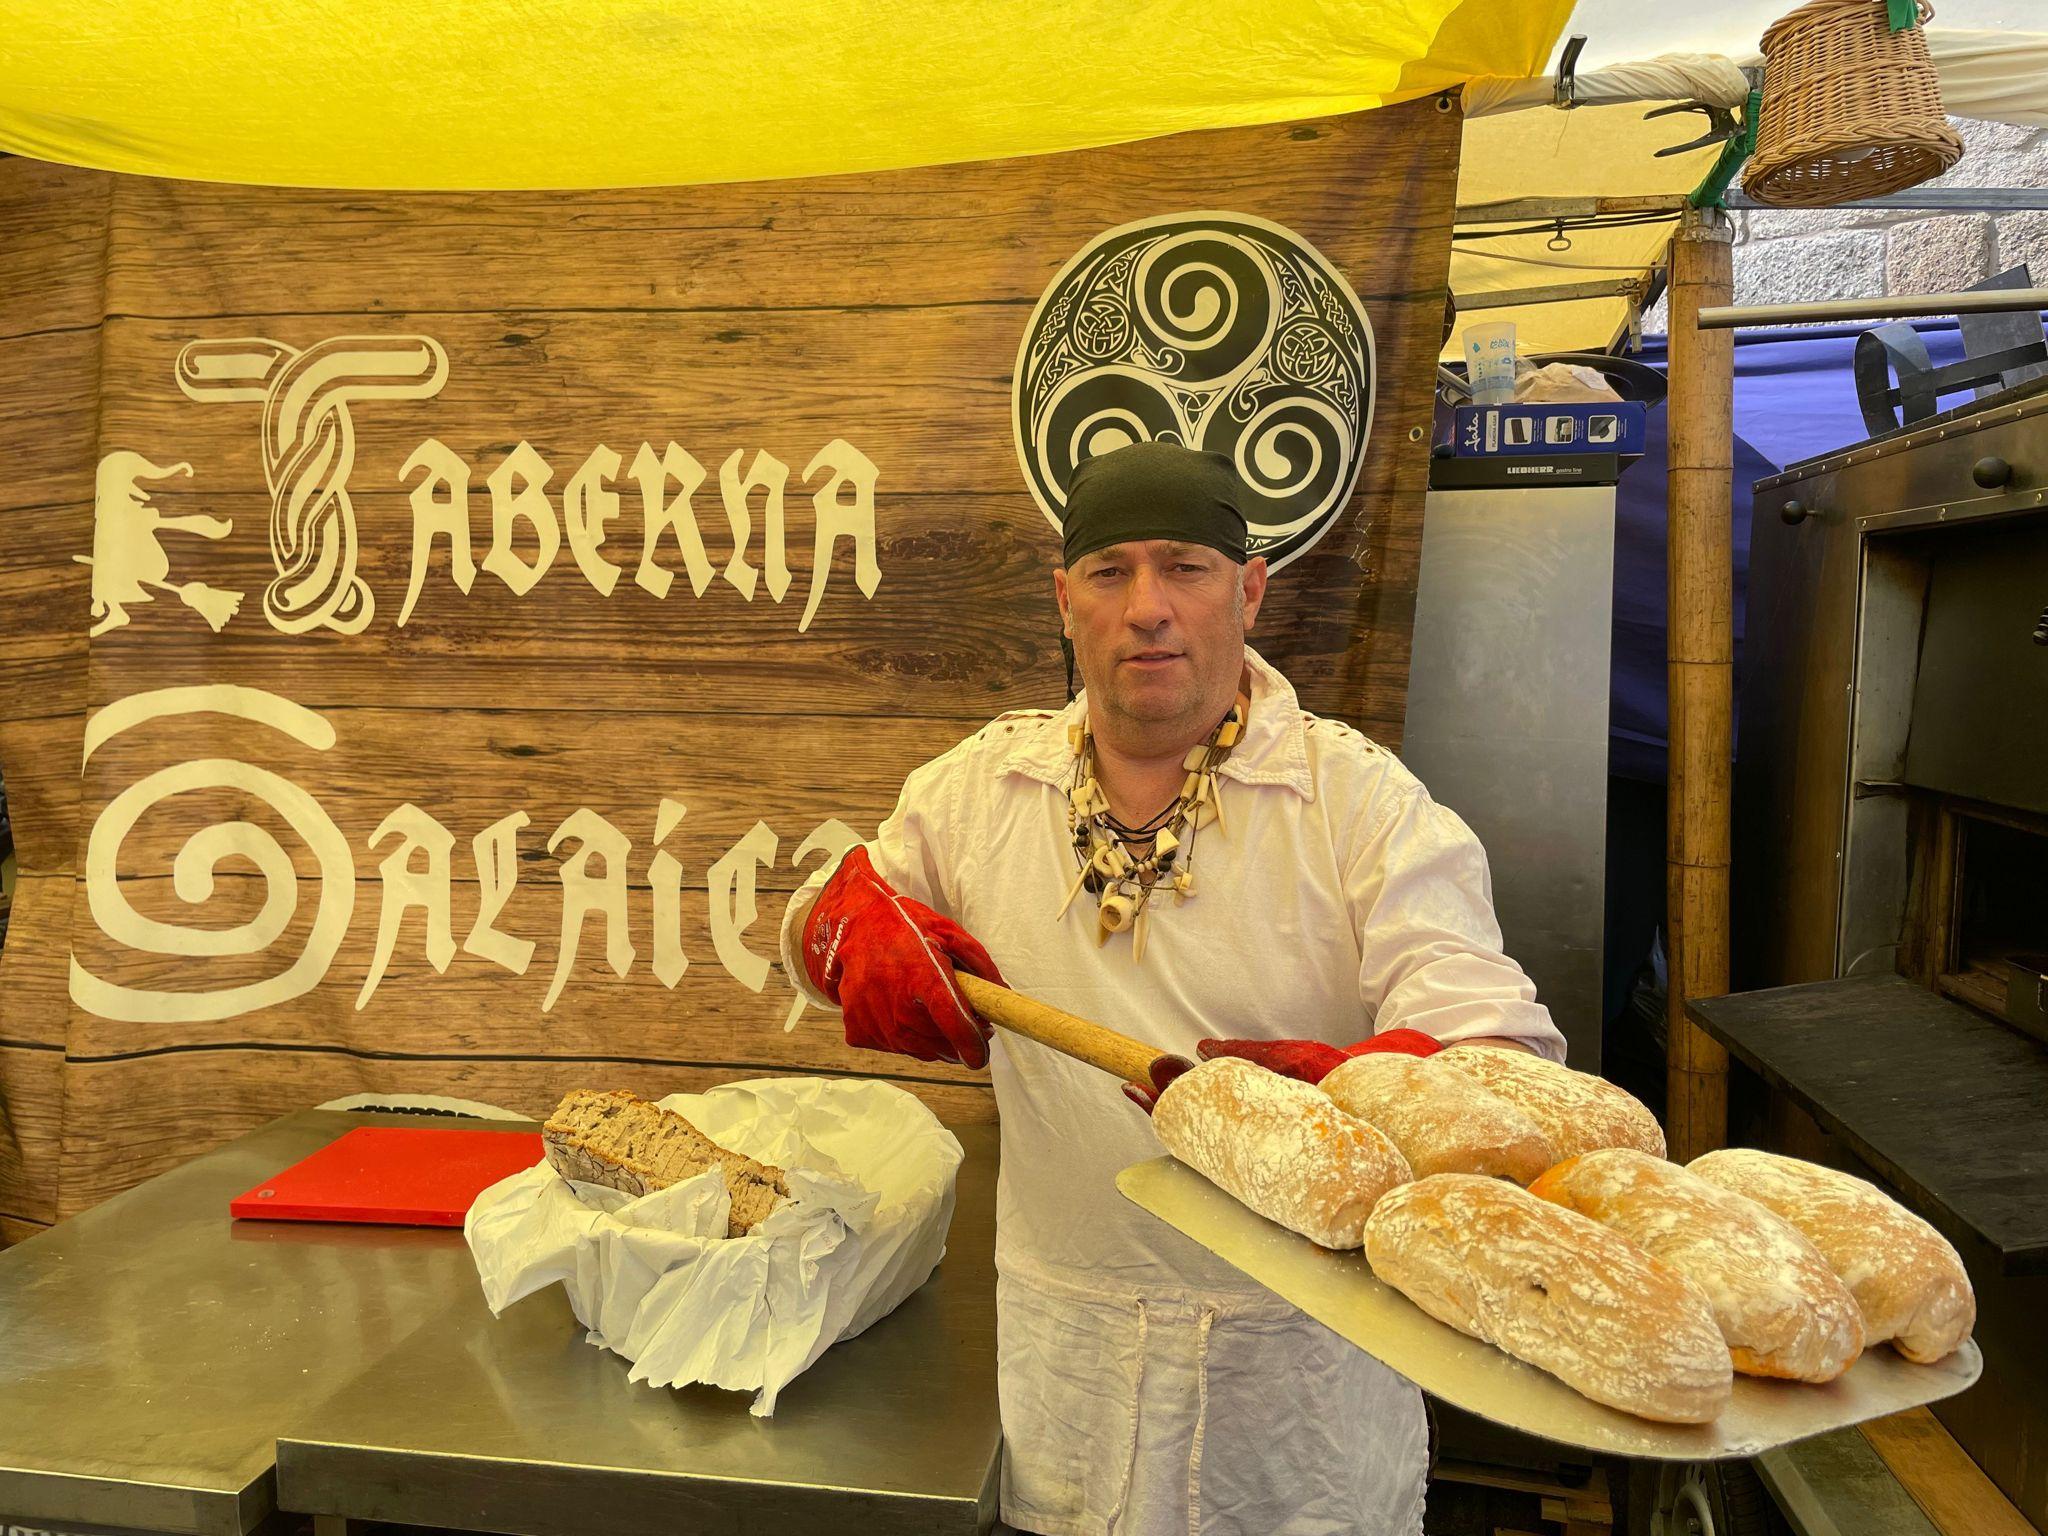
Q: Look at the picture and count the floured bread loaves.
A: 6